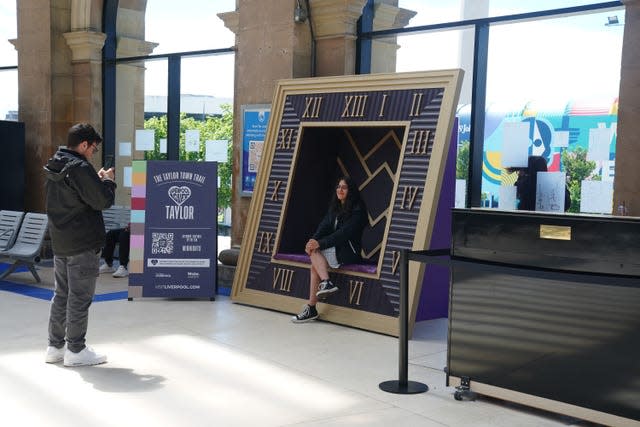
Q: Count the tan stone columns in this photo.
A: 3